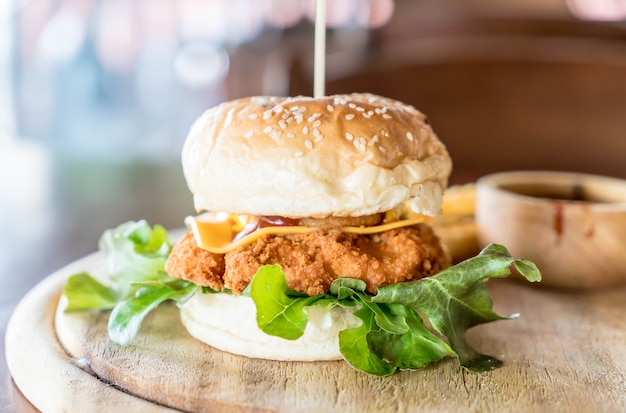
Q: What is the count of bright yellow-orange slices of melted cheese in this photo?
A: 1